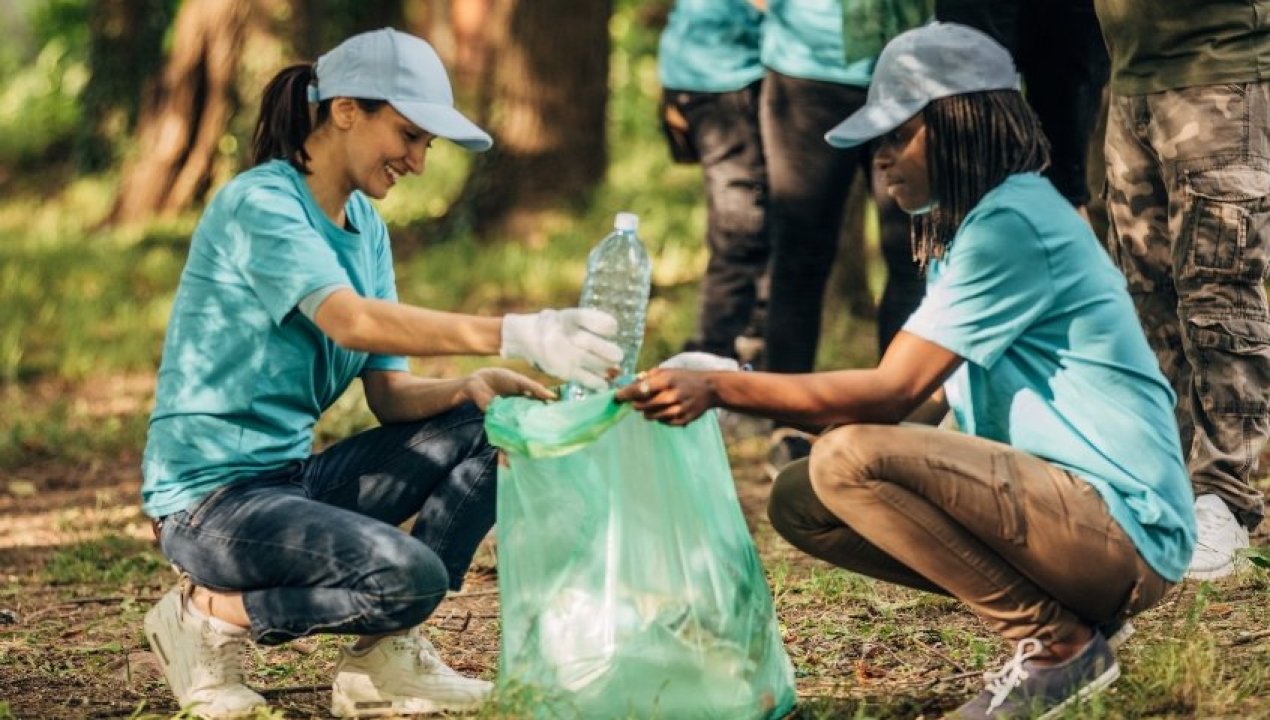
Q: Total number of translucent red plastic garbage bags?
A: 0